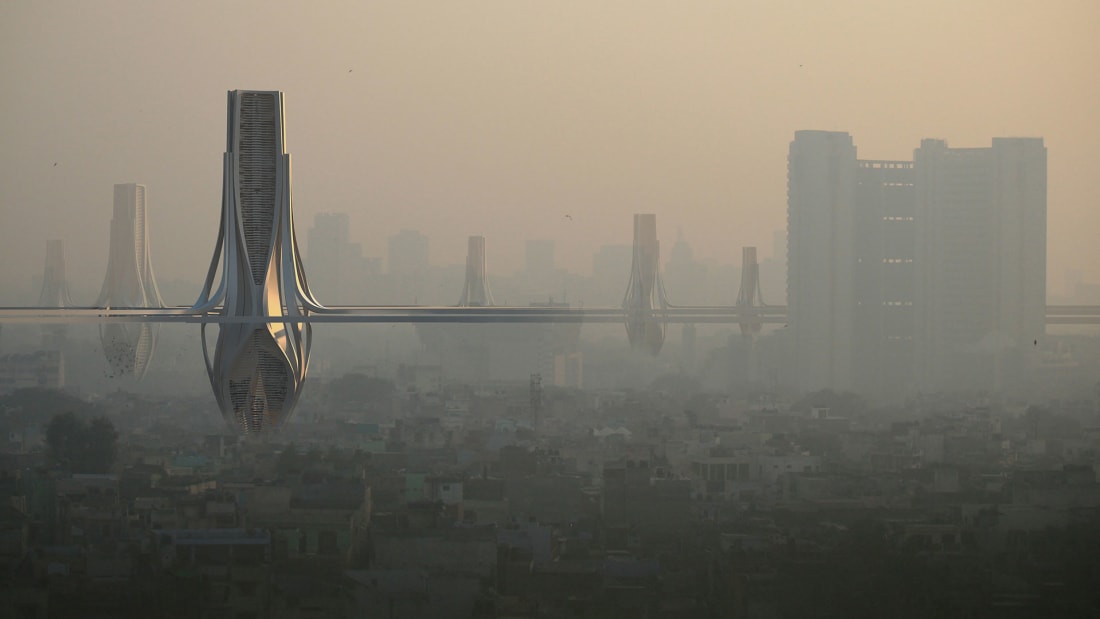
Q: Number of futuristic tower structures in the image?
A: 6